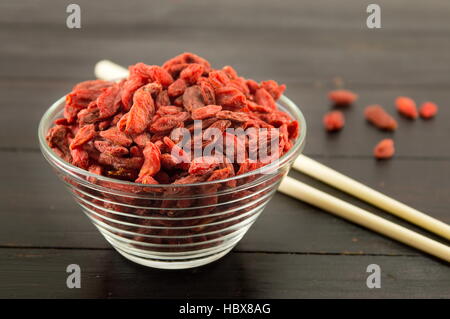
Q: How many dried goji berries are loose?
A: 6